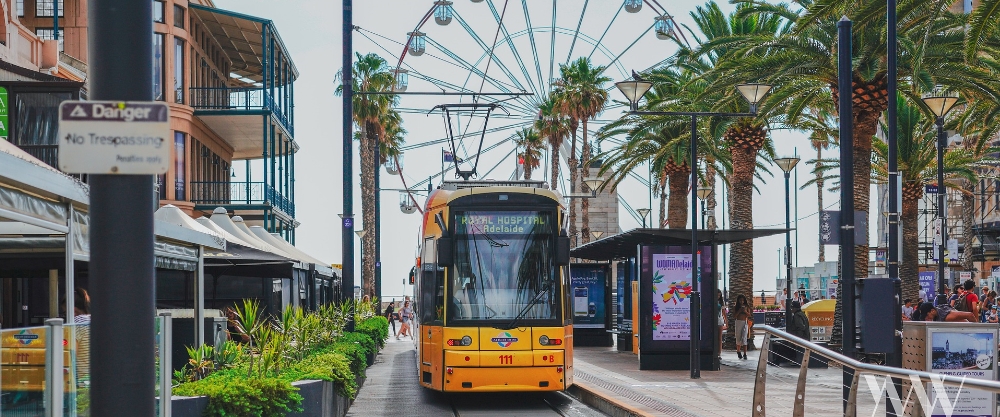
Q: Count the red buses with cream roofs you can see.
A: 0